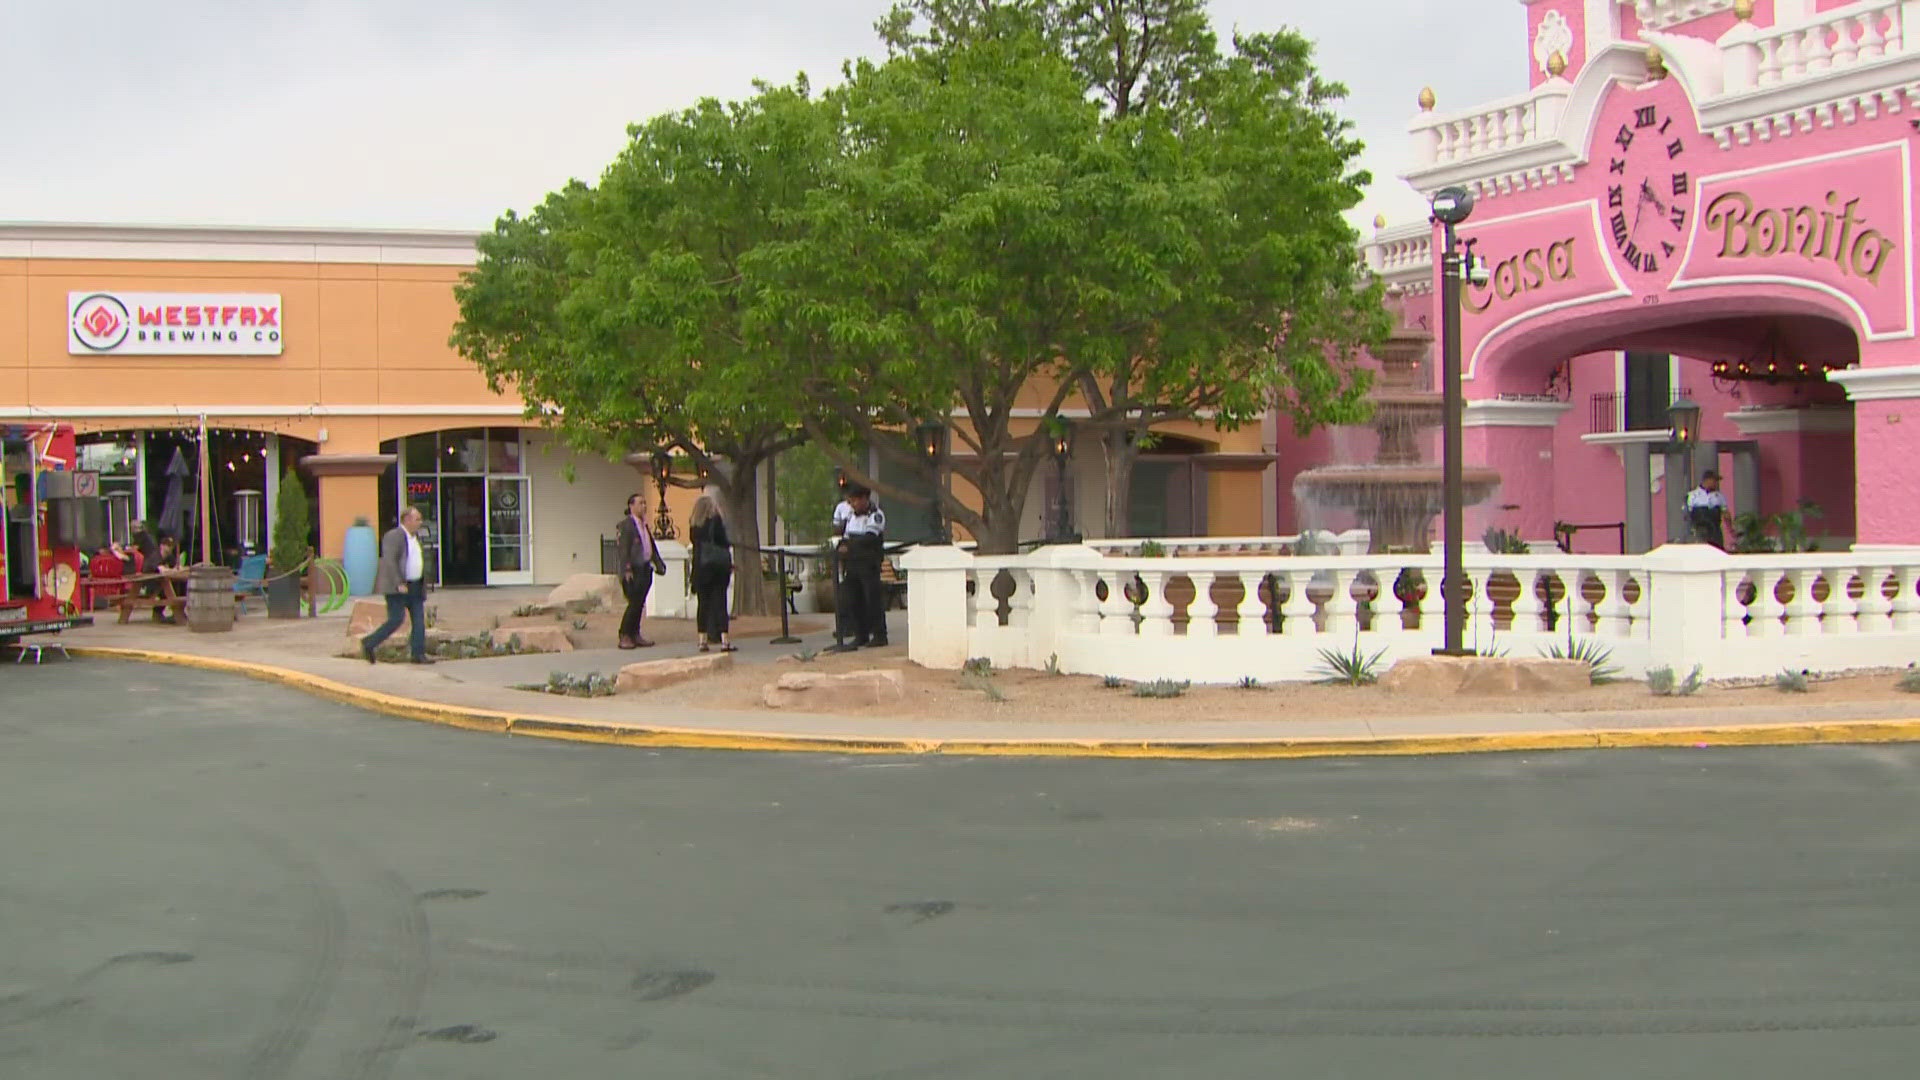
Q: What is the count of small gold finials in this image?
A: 5